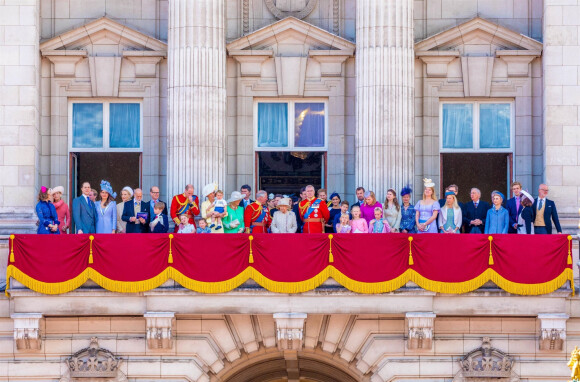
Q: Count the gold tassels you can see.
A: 8